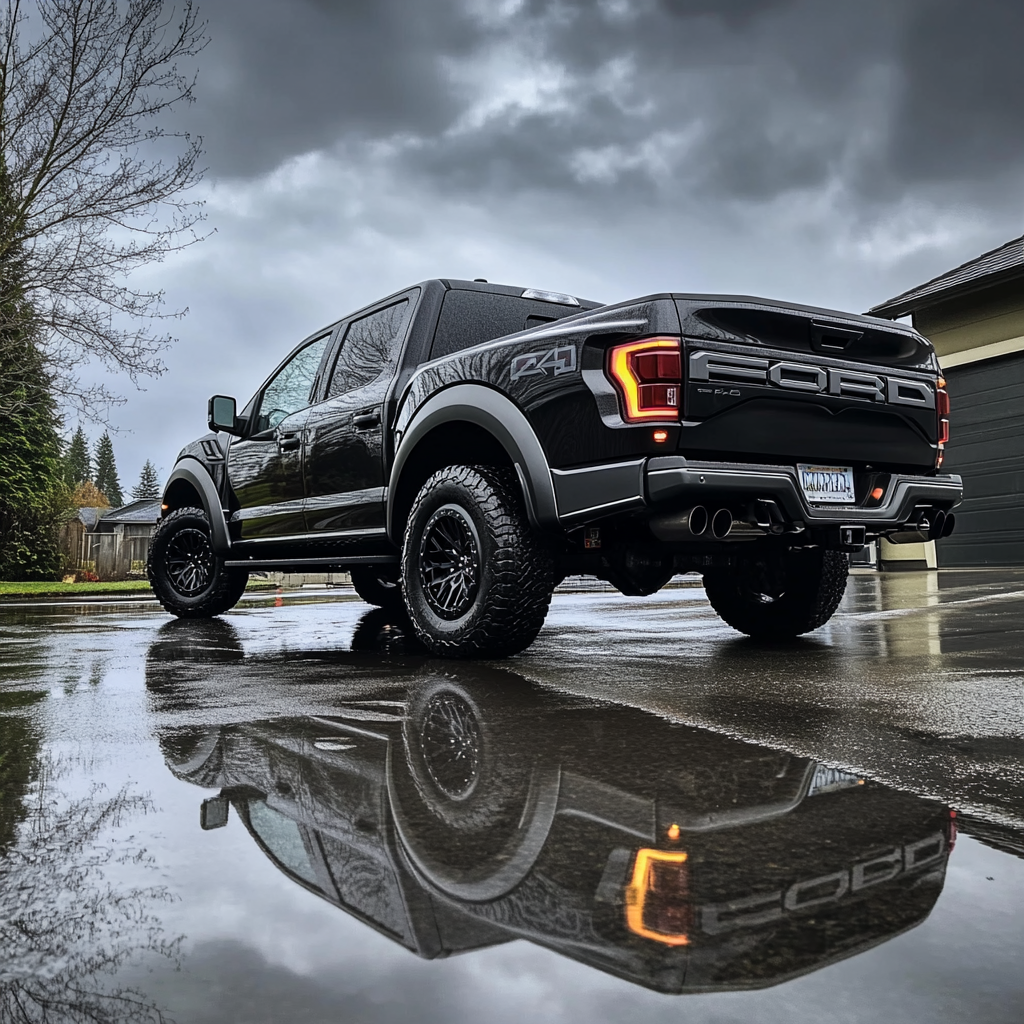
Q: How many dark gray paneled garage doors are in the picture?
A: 1